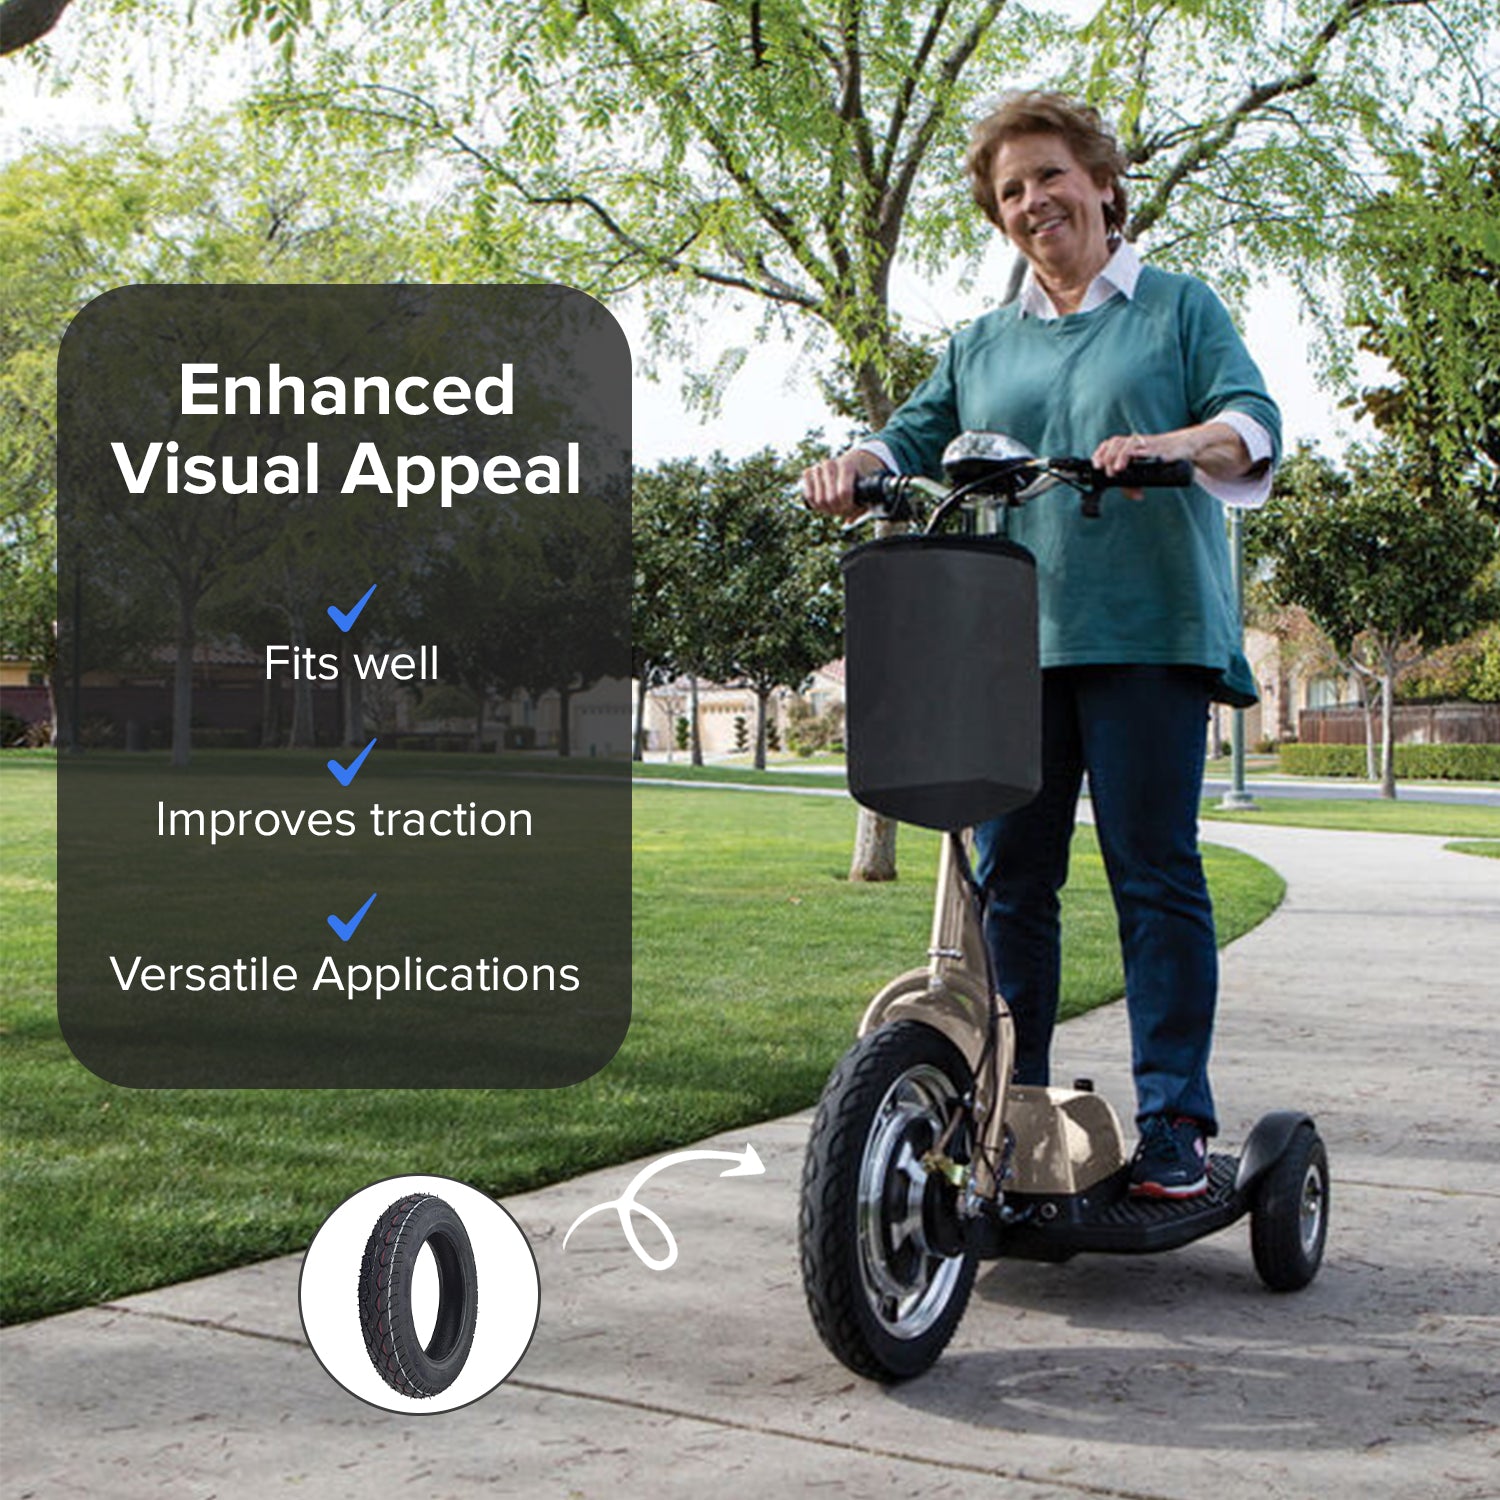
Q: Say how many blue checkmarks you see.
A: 3